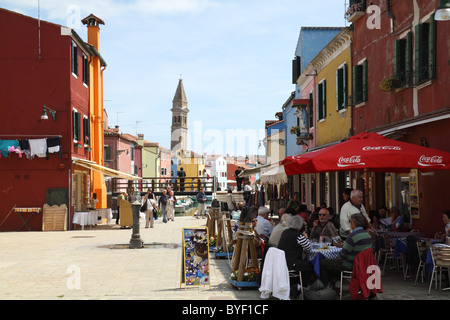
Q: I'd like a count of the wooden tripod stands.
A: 3